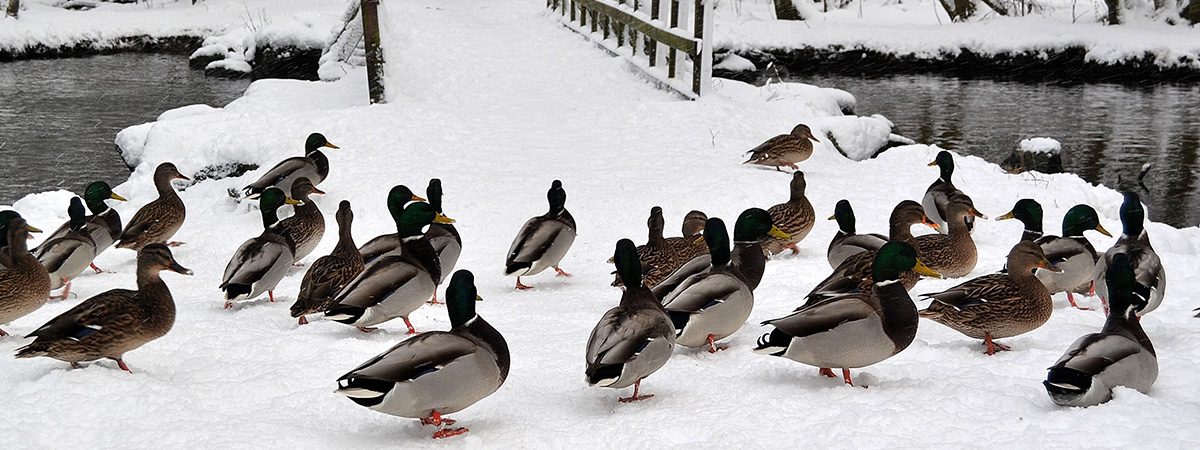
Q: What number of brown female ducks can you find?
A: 12